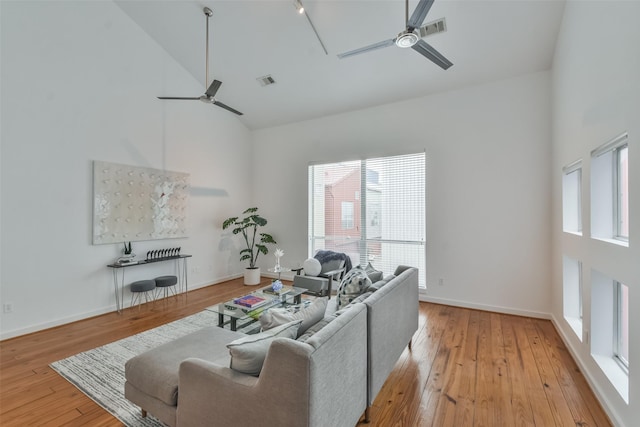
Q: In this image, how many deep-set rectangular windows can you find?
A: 4